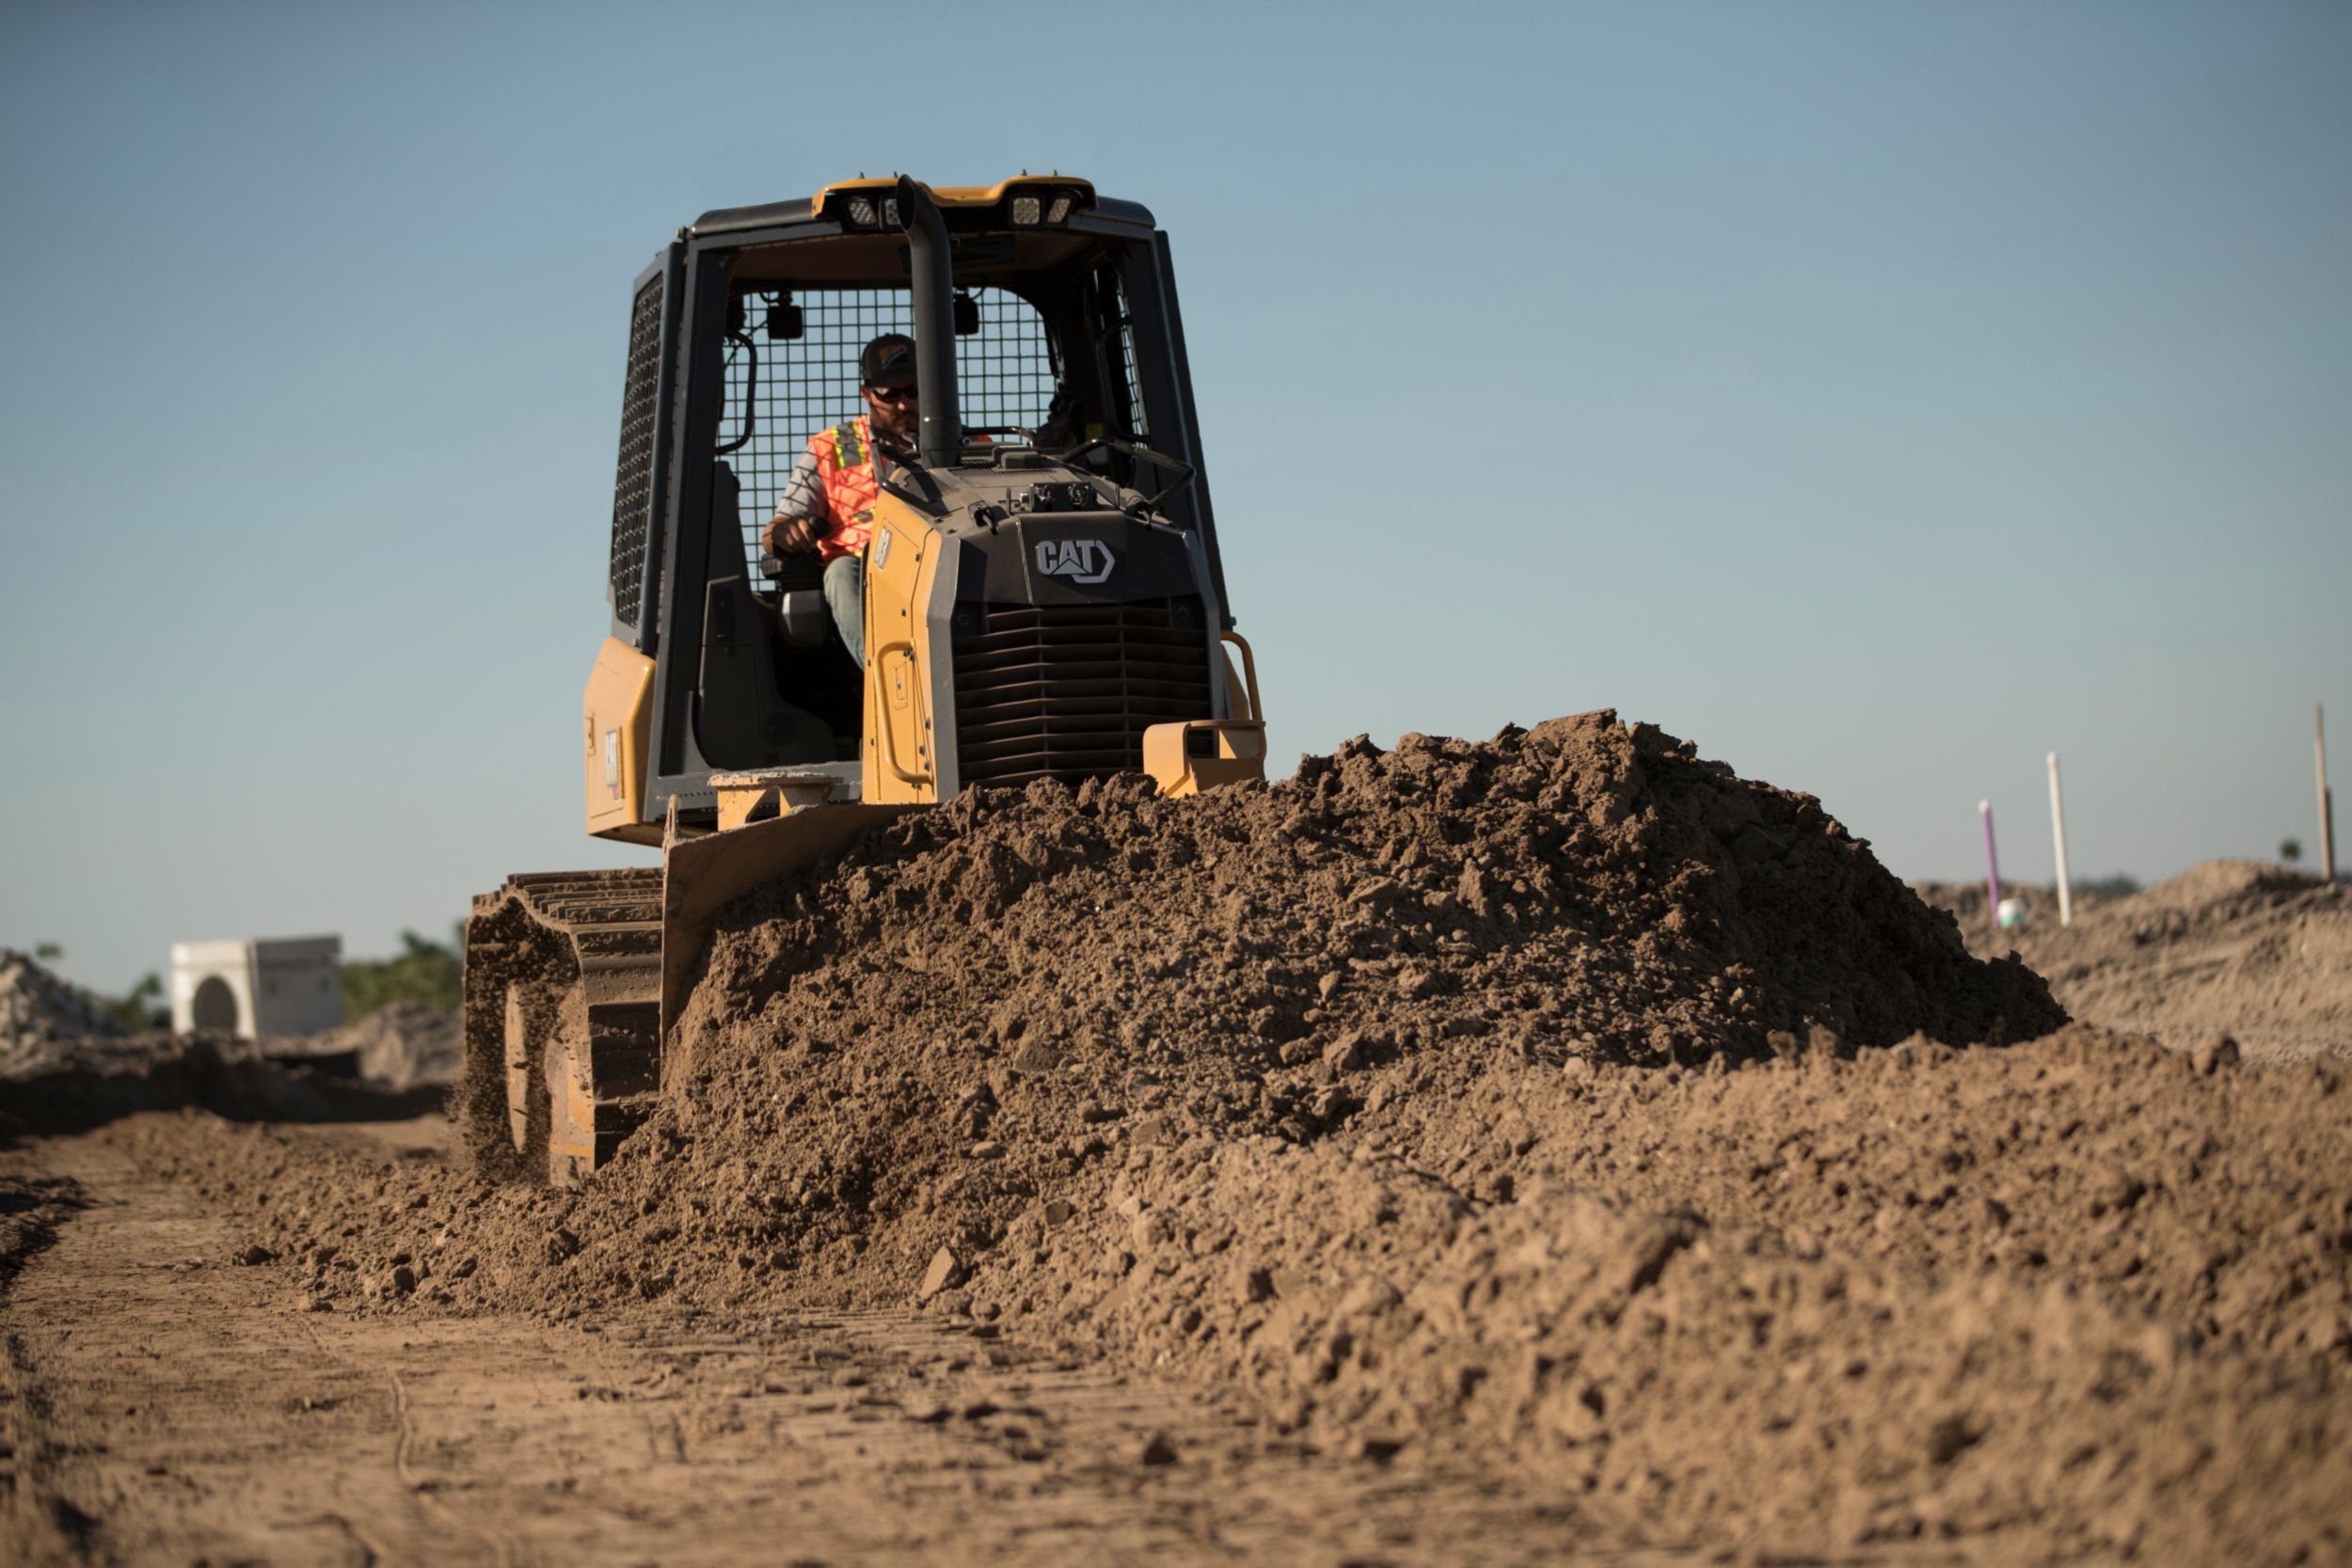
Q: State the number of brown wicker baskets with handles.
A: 0